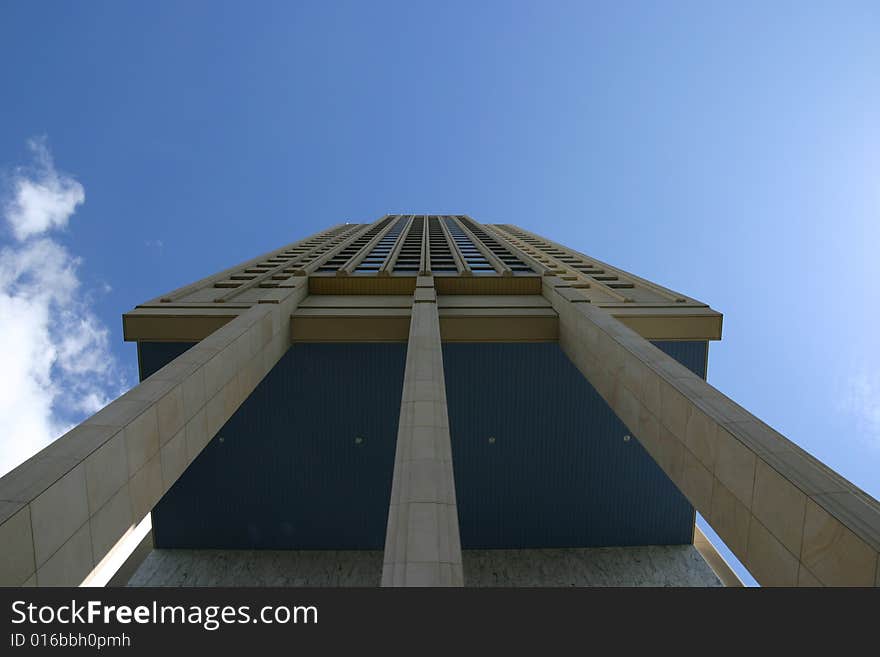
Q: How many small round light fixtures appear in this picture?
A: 4